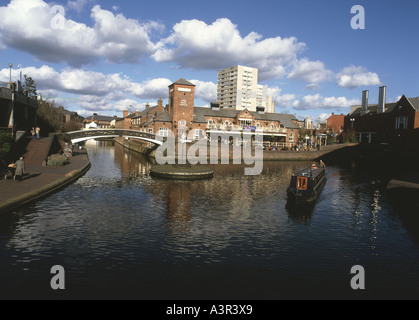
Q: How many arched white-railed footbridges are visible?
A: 1